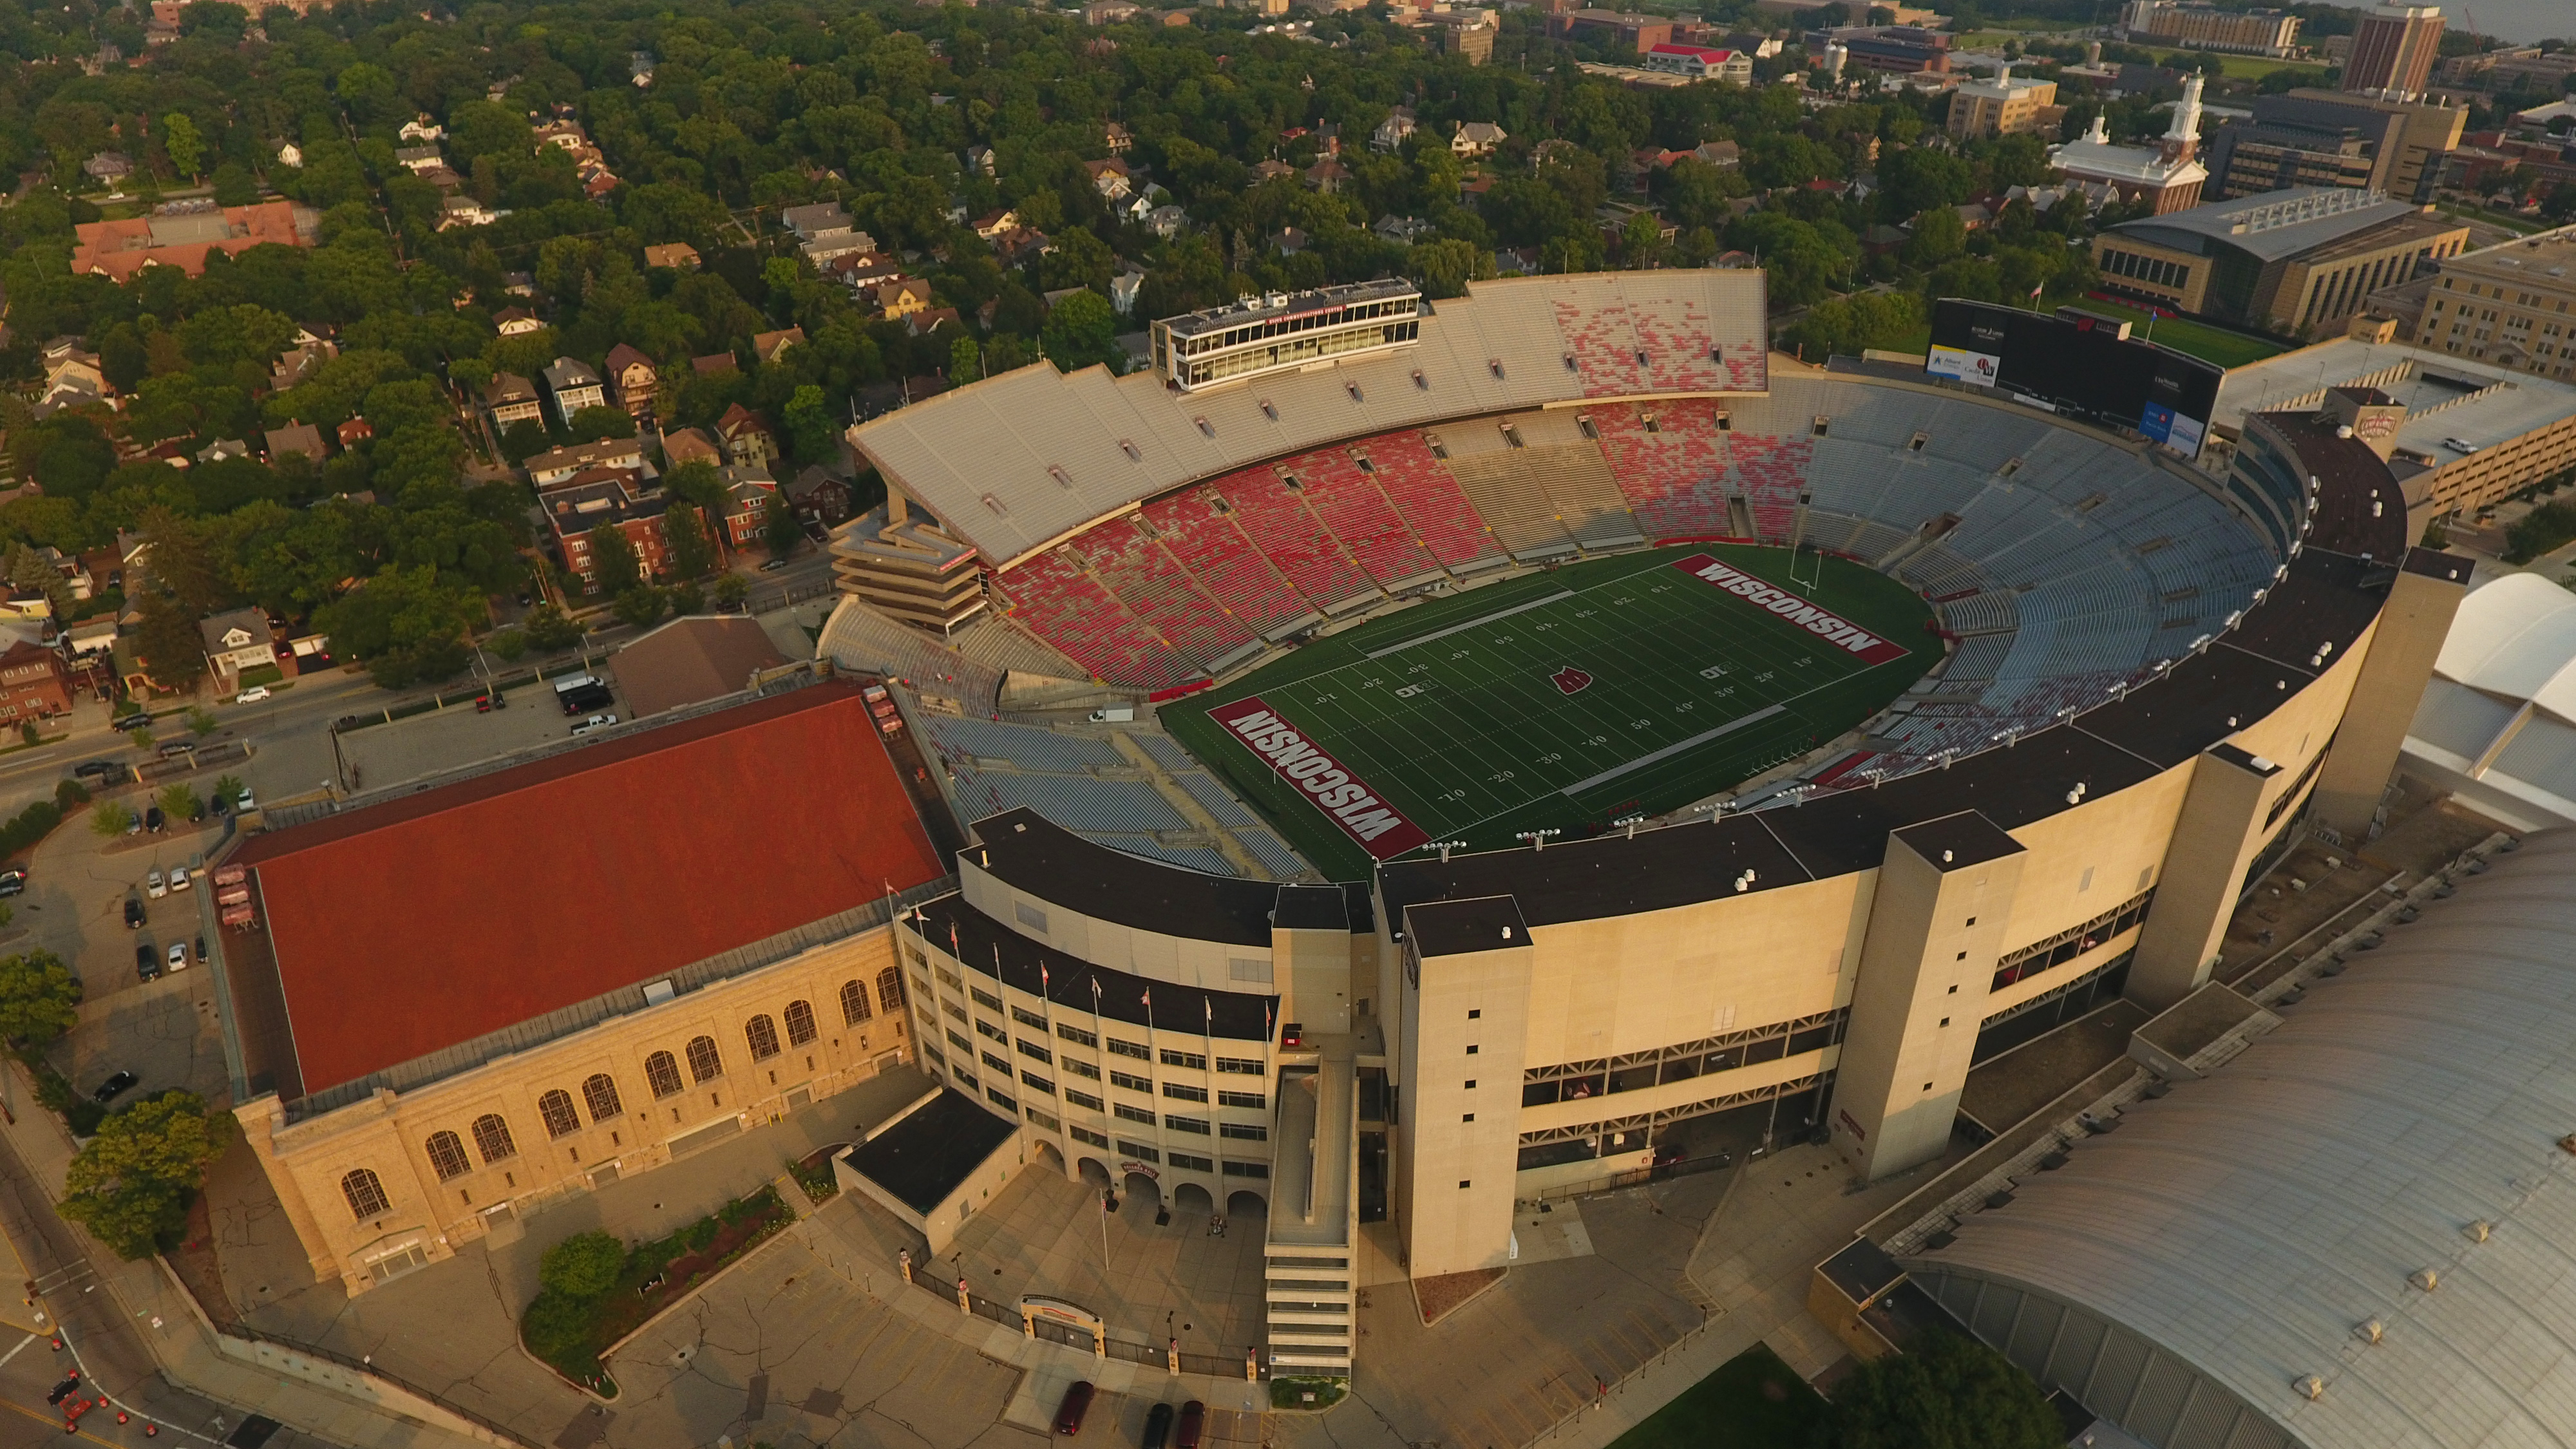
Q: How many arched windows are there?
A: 11